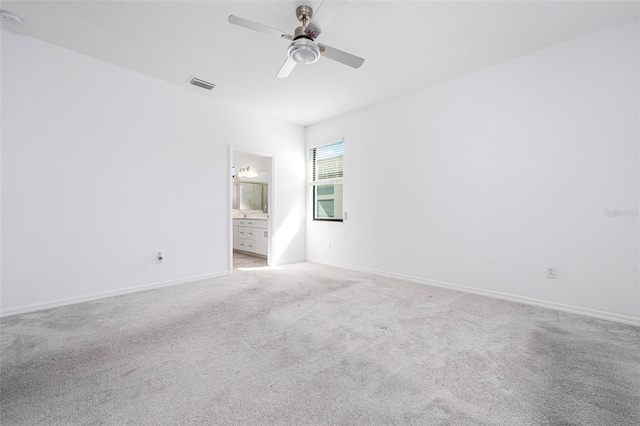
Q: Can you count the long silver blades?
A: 4